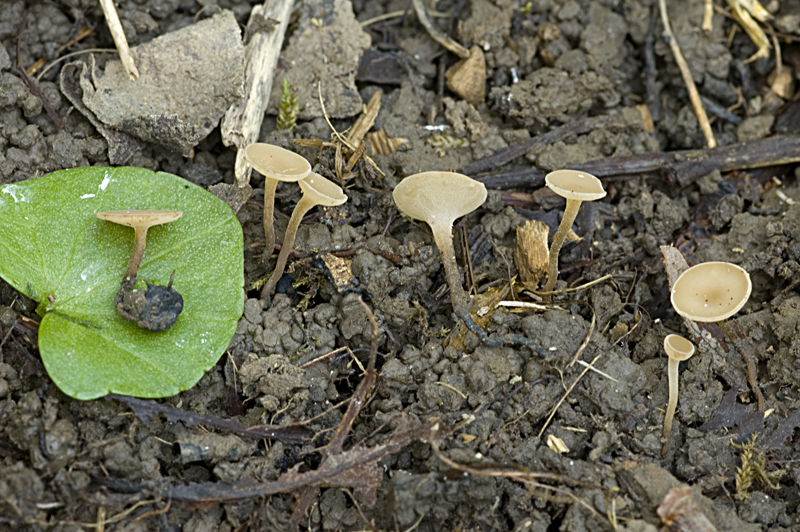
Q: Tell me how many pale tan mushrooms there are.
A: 7